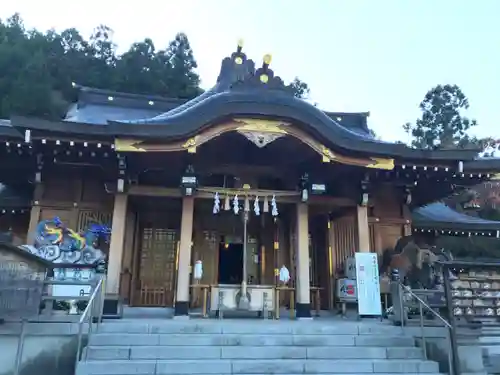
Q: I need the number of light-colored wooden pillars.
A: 4